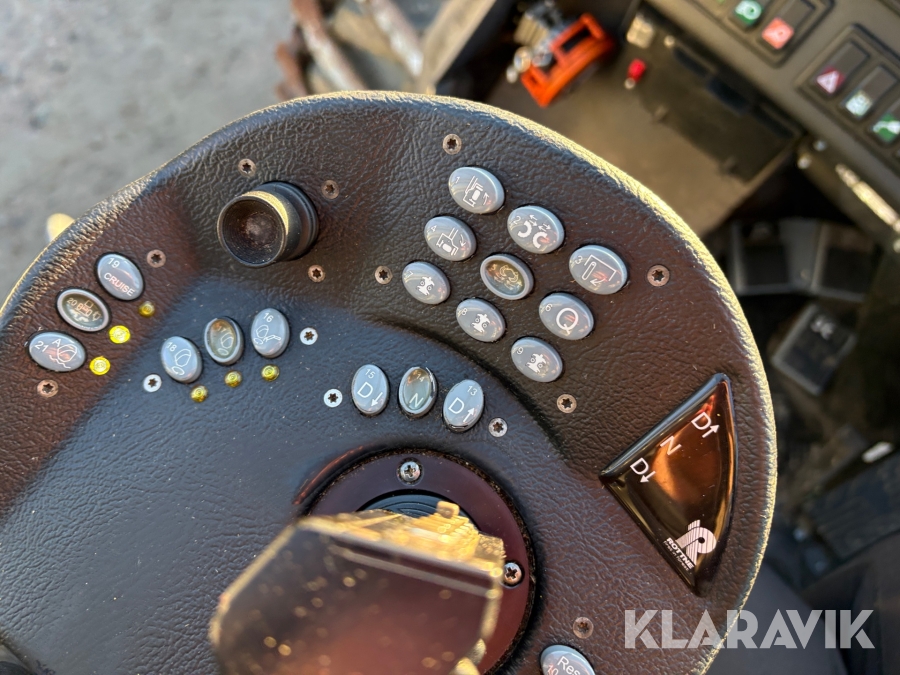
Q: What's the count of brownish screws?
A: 10